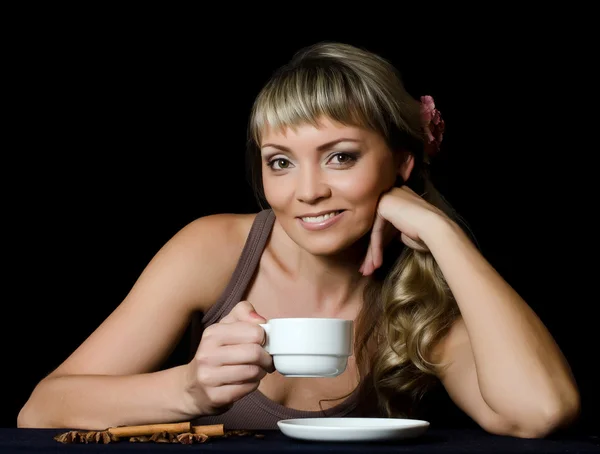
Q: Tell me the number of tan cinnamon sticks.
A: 2